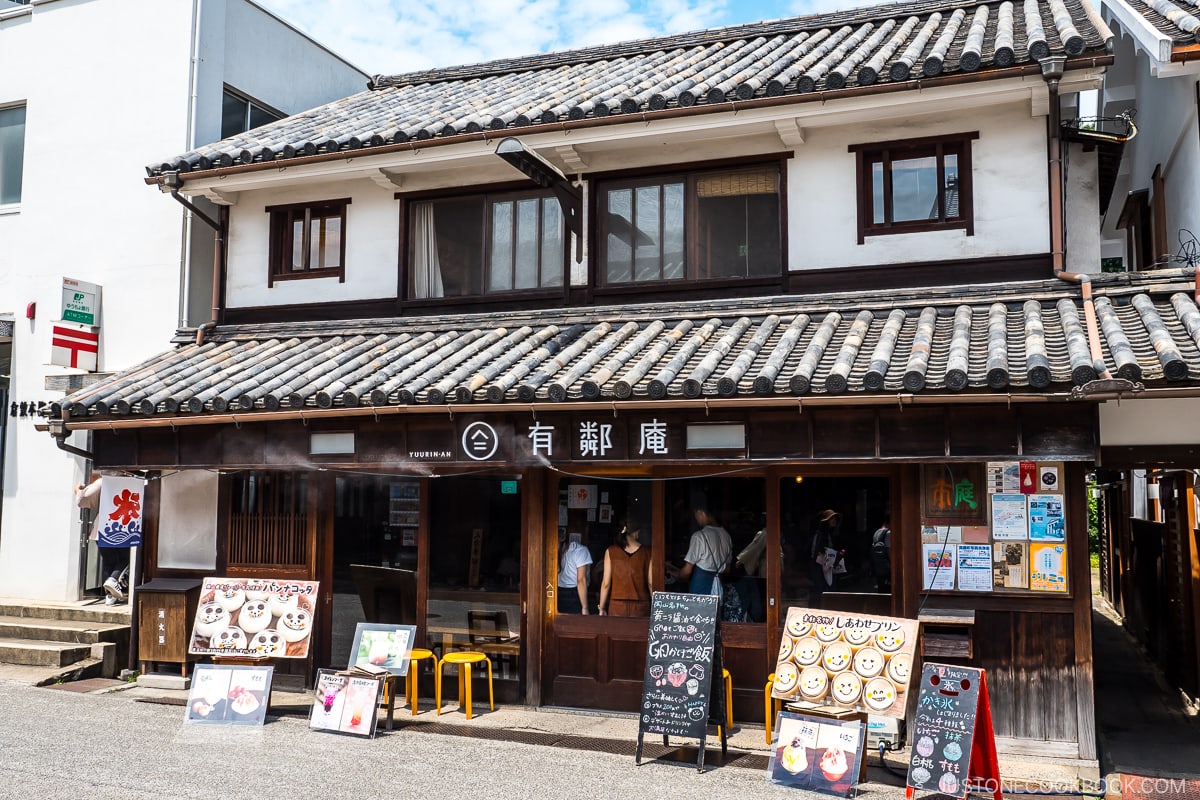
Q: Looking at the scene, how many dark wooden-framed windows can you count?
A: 4